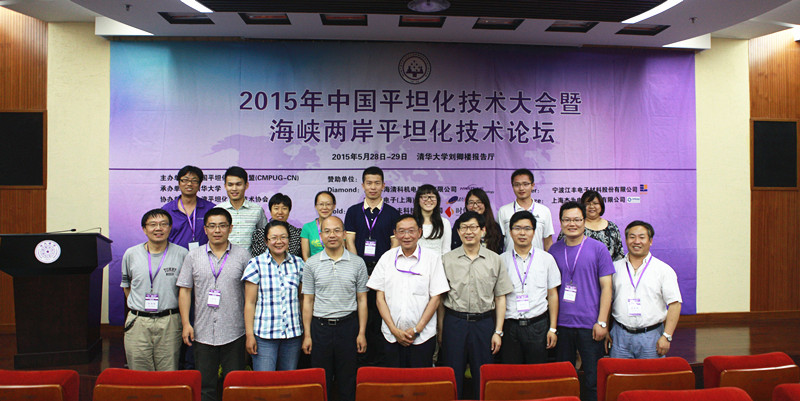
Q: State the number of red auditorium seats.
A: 10